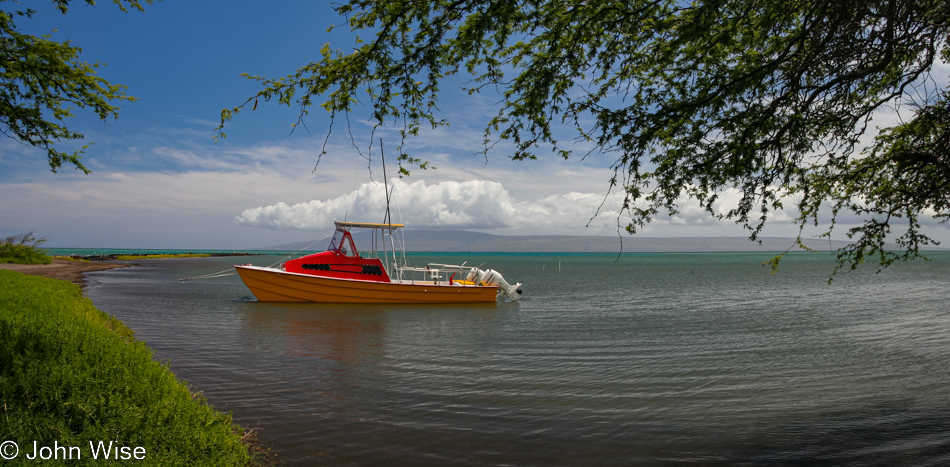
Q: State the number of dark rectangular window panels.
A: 2